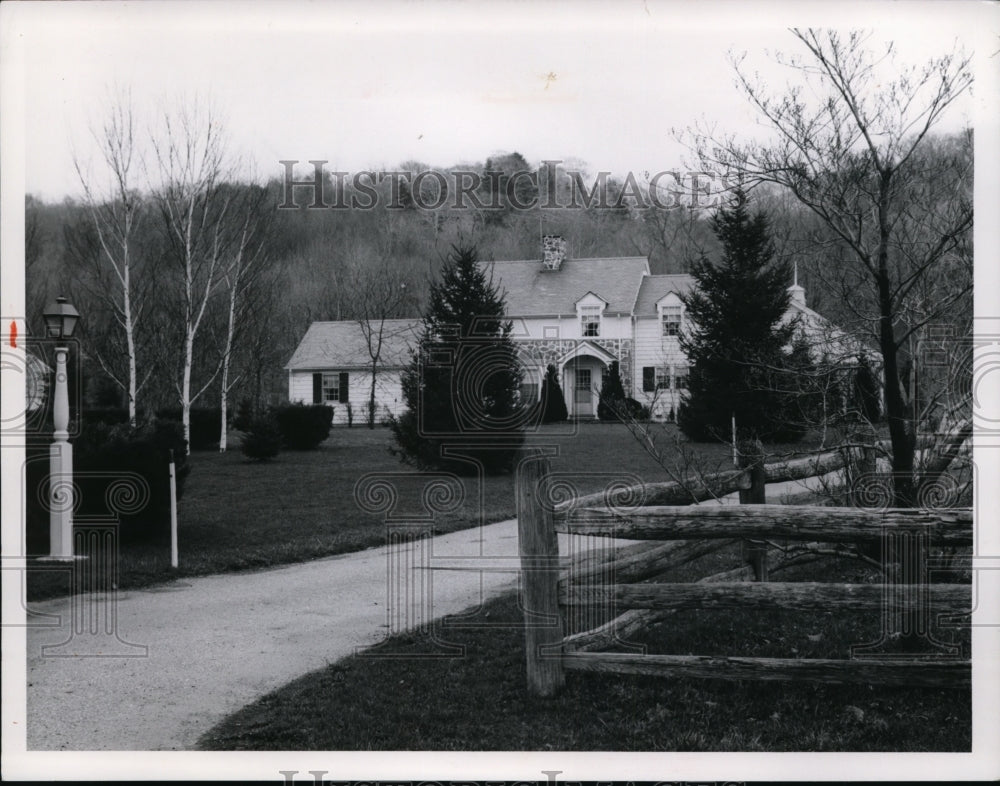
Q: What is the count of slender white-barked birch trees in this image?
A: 3